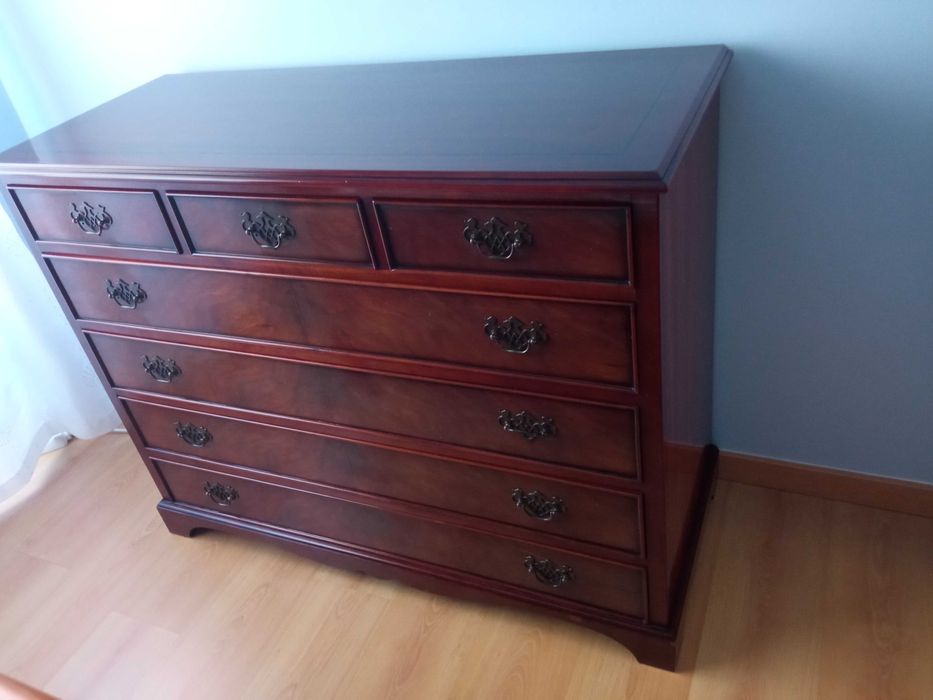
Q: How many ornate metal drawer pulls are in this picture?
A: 11